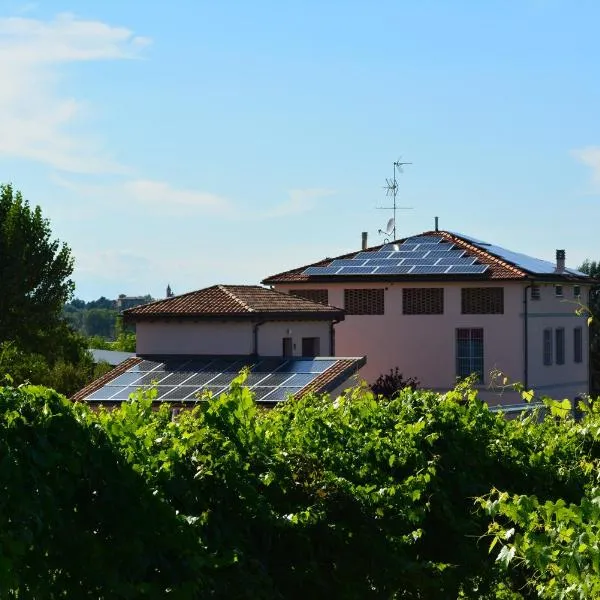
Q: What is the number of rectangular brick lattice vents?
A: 4